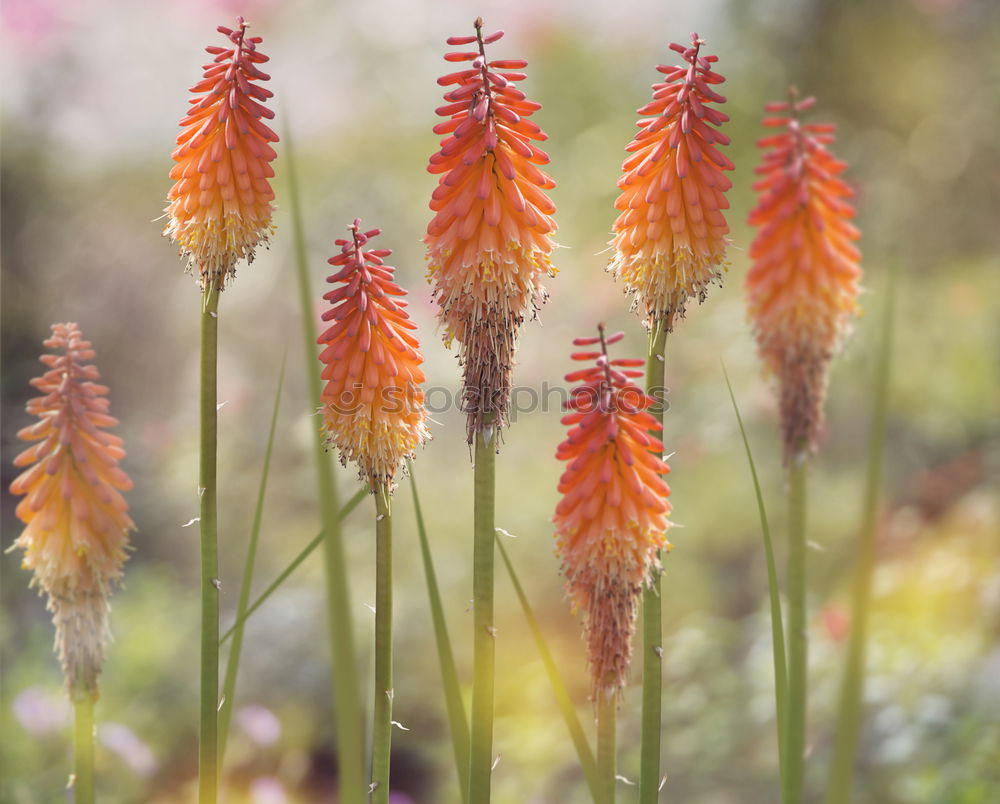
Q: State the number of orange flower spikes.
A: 7